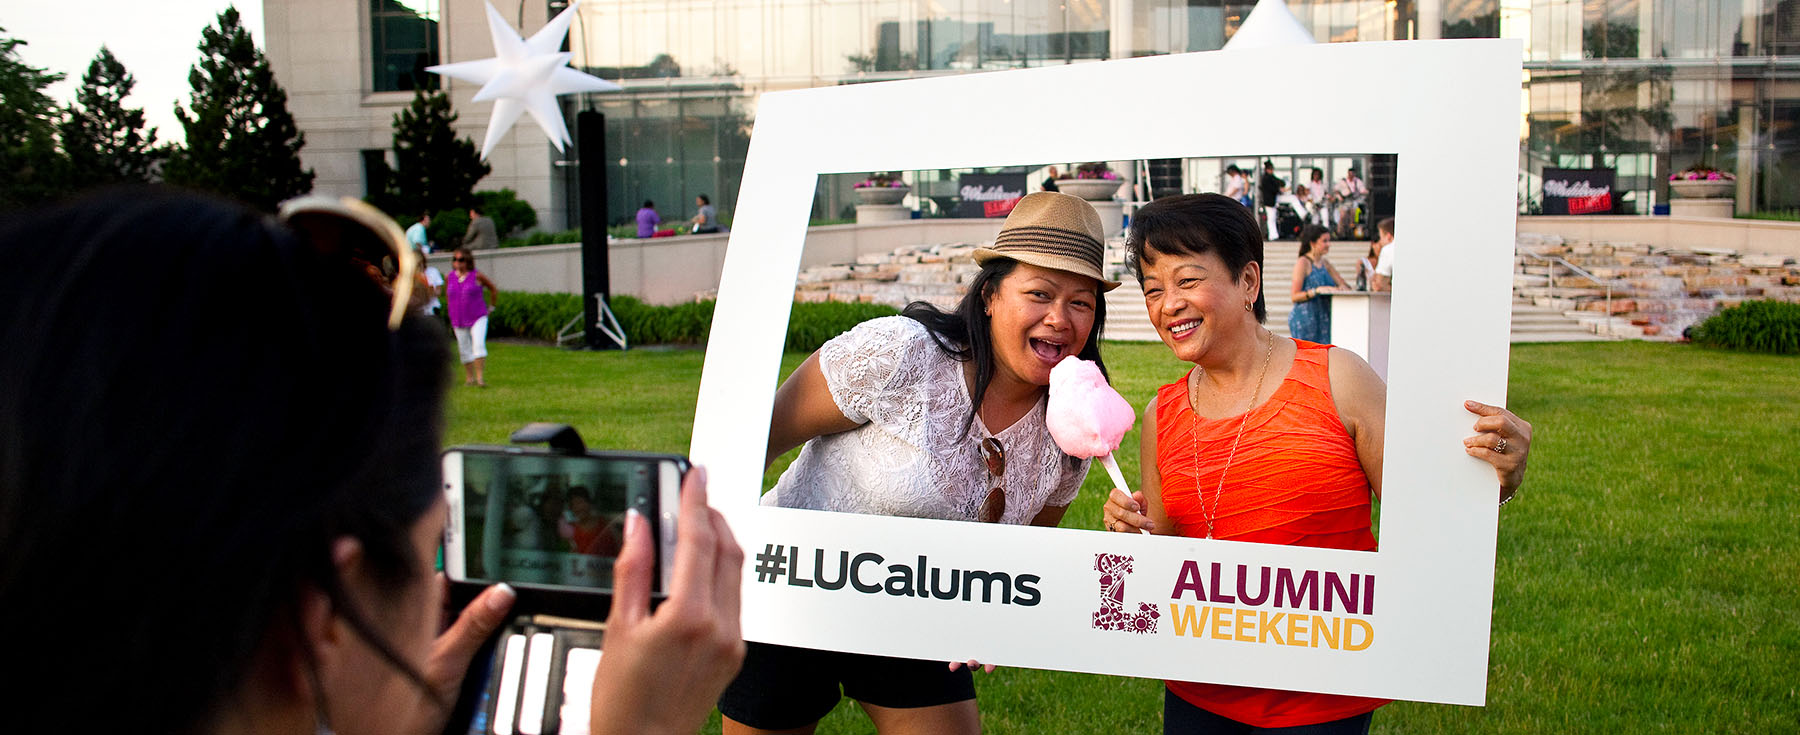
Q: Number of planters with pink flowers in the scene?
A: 3